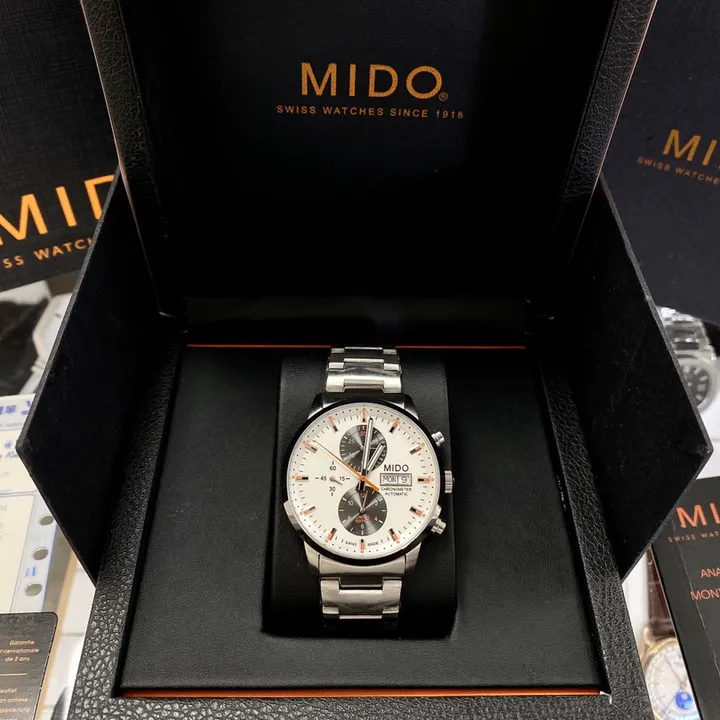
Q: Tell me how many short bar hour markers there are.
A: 12